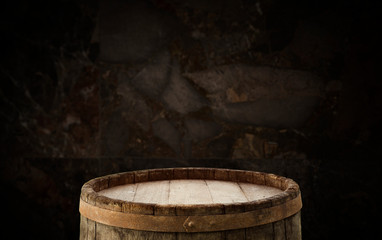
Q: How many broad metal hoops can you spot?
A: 1